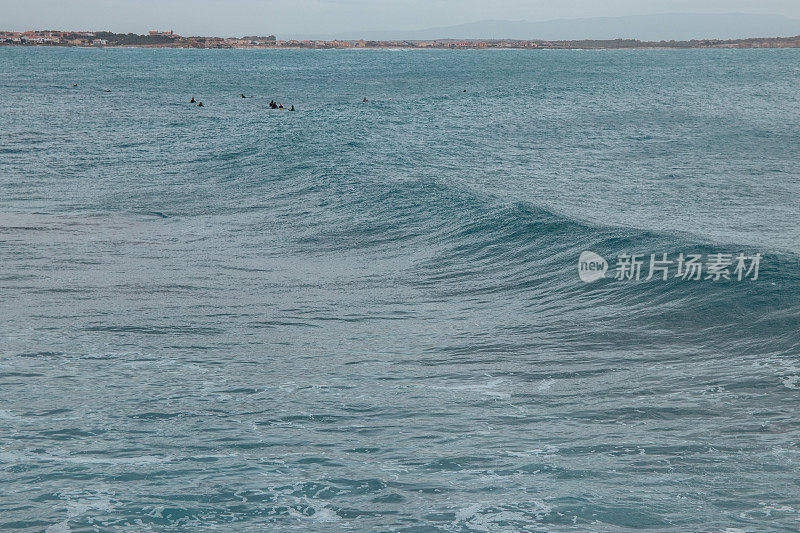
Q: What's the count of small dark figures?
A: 11